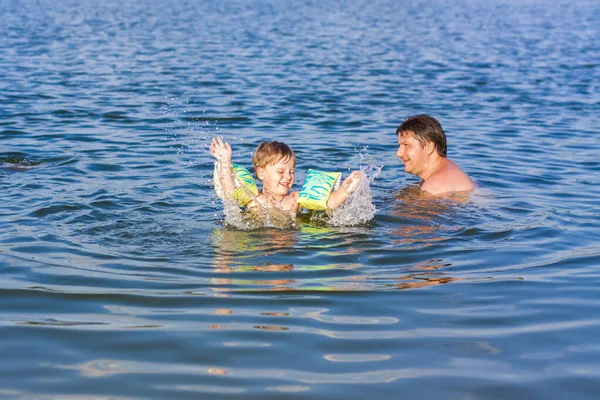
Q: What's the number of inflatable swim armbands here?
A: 2